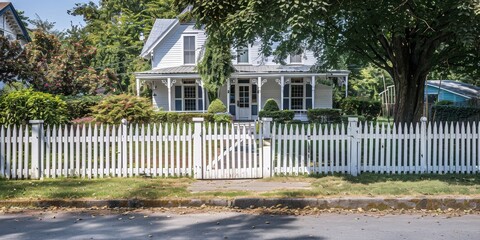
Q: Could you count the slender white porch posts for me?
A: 8